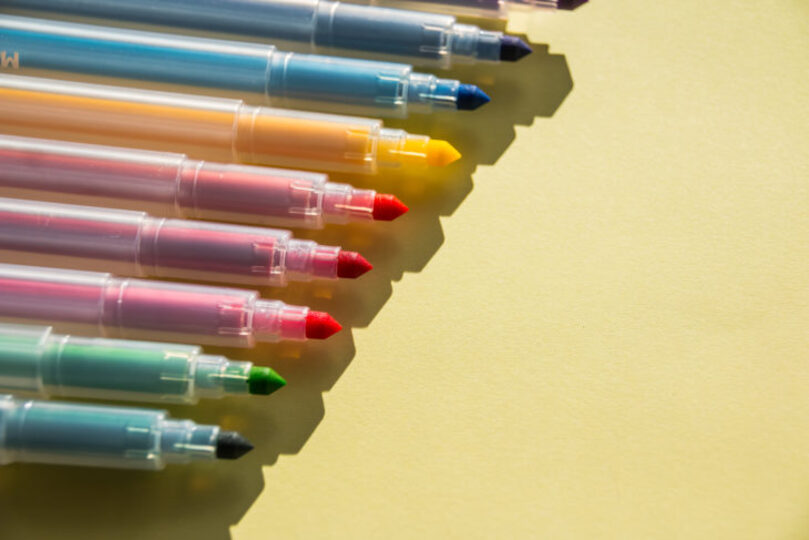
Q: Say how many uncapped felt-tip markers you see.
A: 9